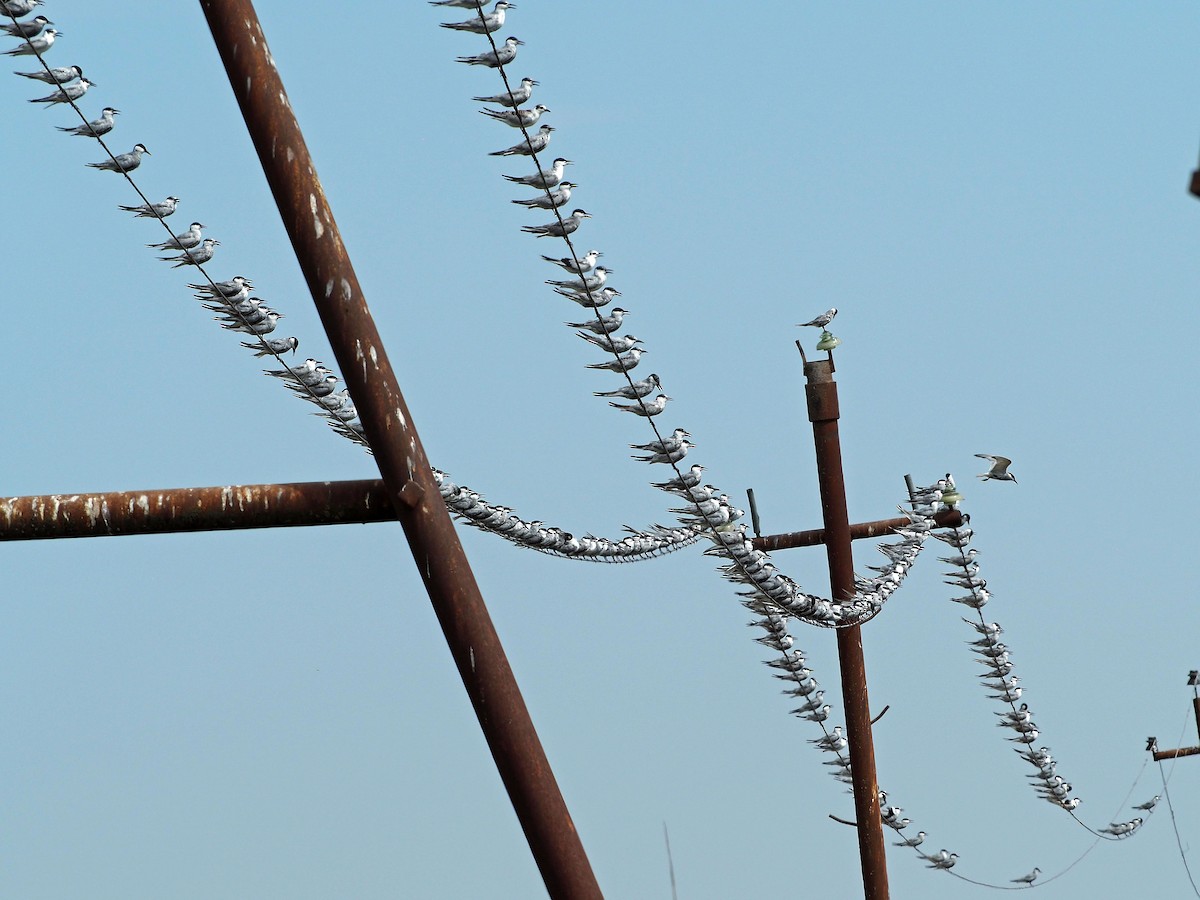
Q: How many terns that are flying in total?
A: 1